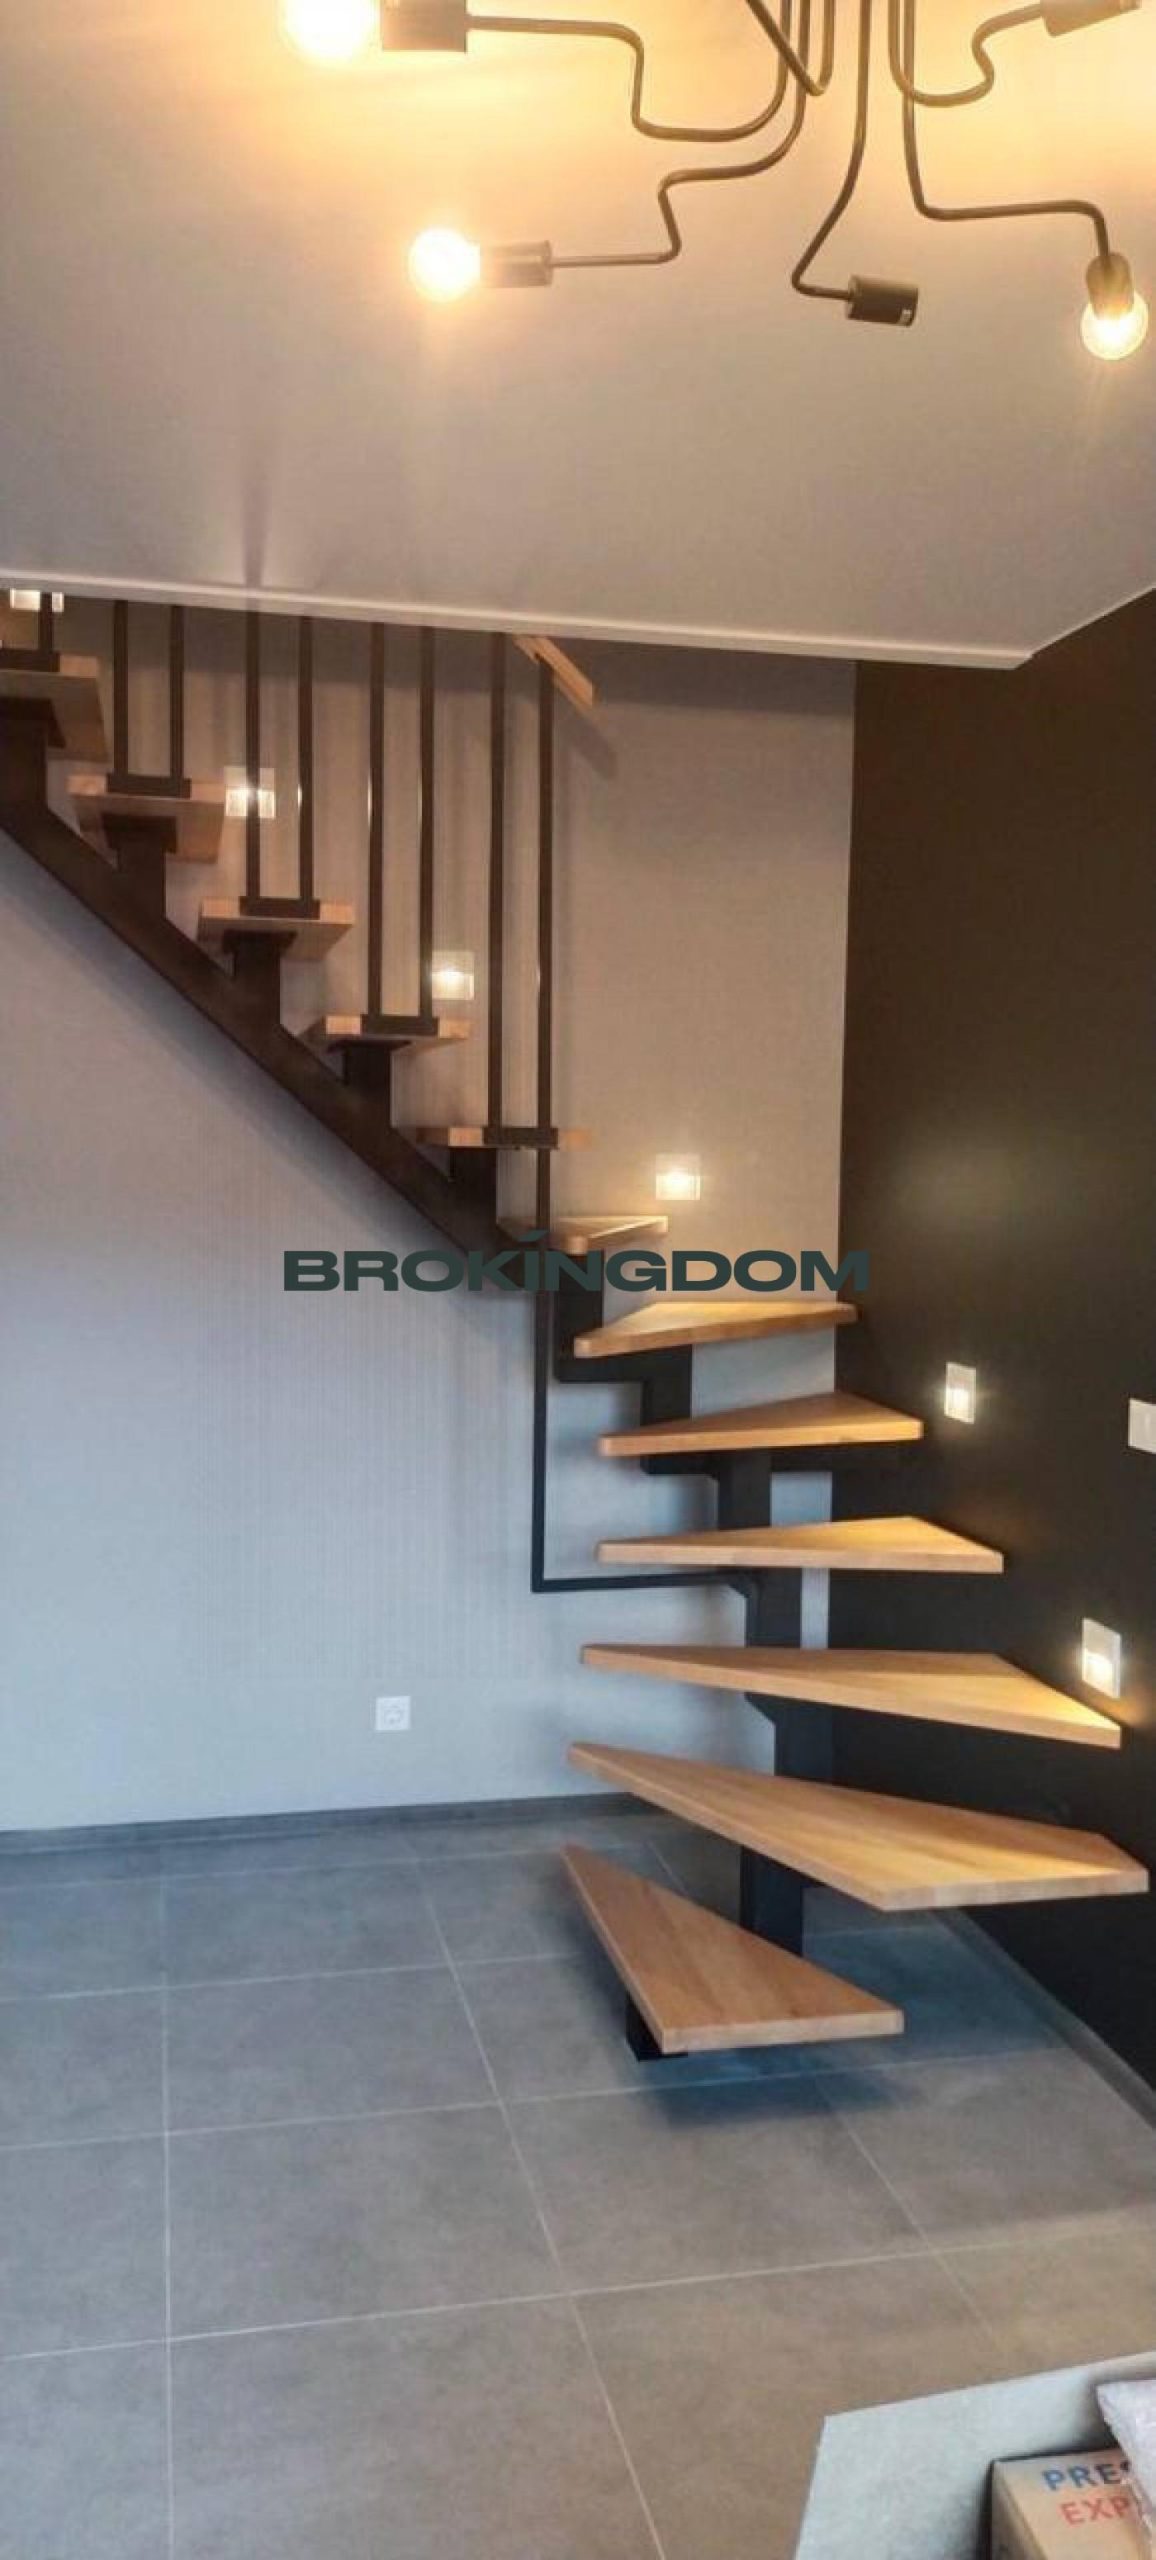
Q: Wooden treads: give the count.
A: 12